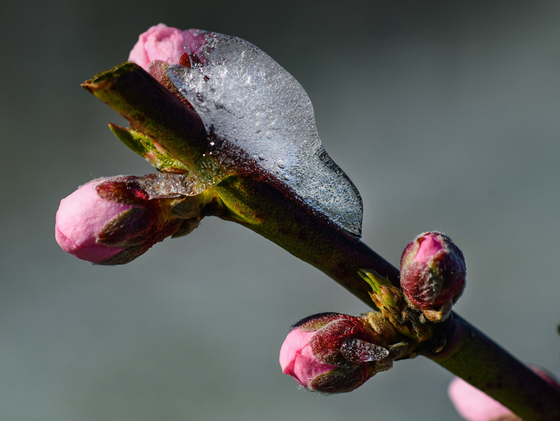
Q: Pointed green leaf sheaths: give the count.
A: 2